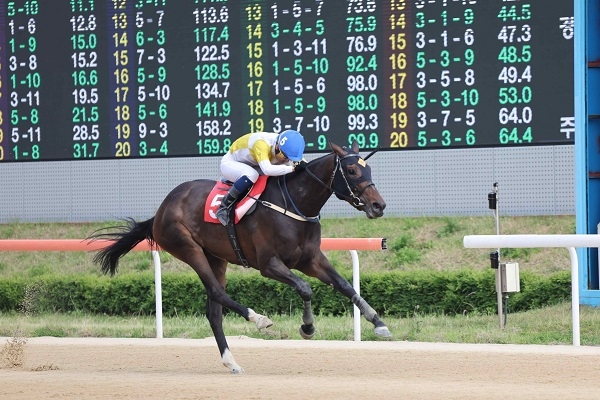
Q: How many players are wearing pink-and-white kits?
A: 0